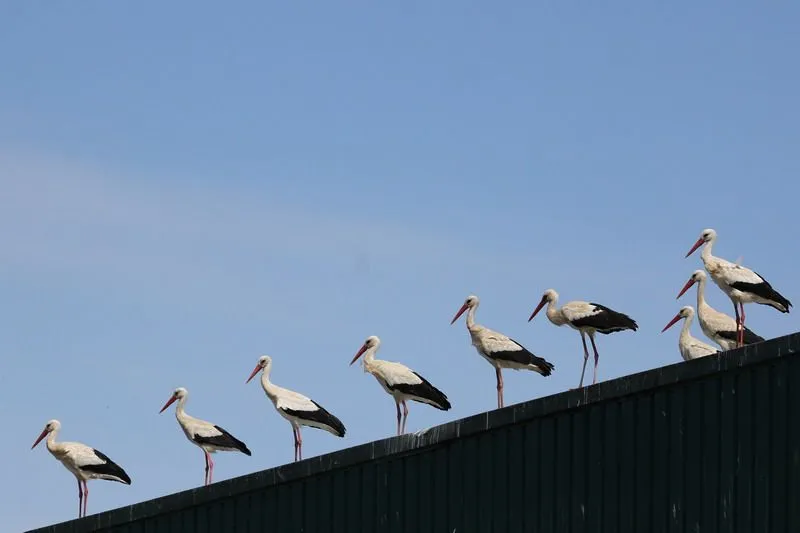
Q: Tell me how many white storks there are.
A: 9